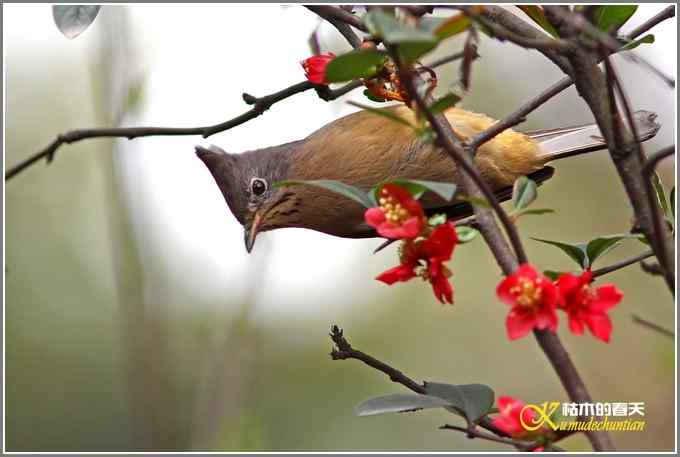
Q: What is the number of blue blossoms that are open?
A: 0